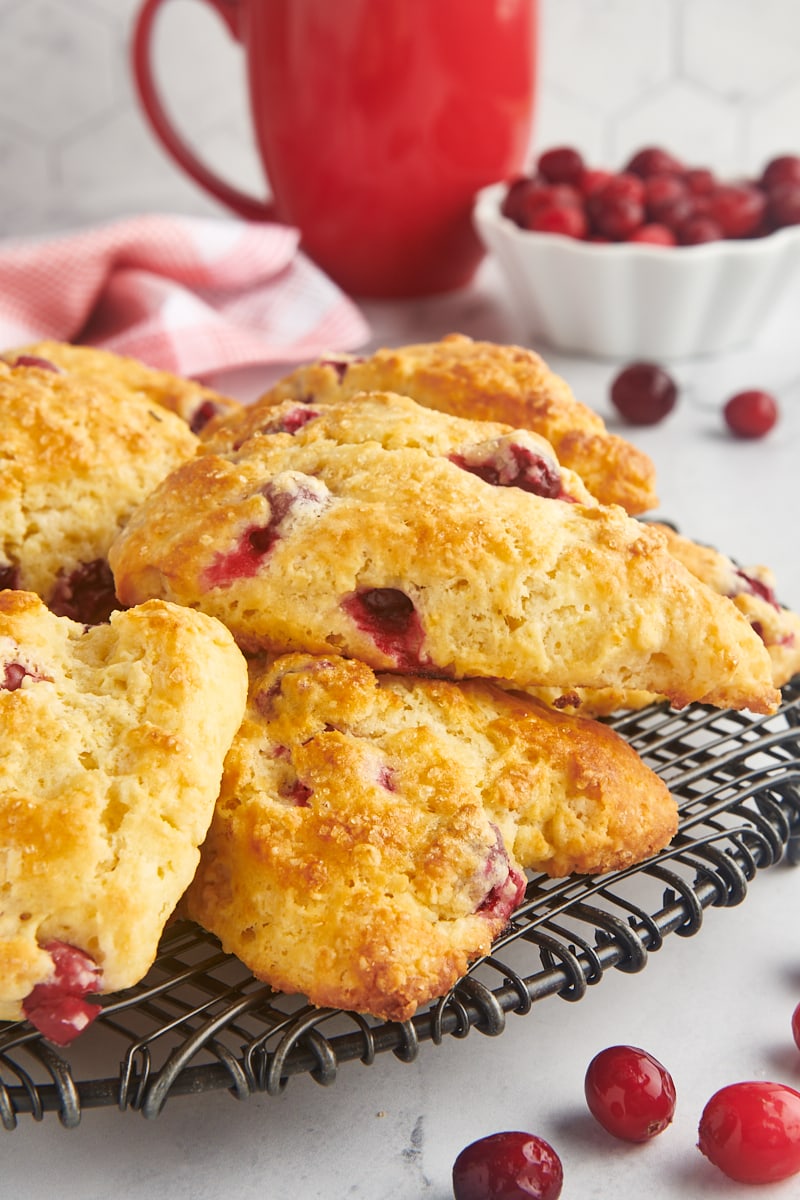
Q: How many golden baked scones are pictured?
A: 7